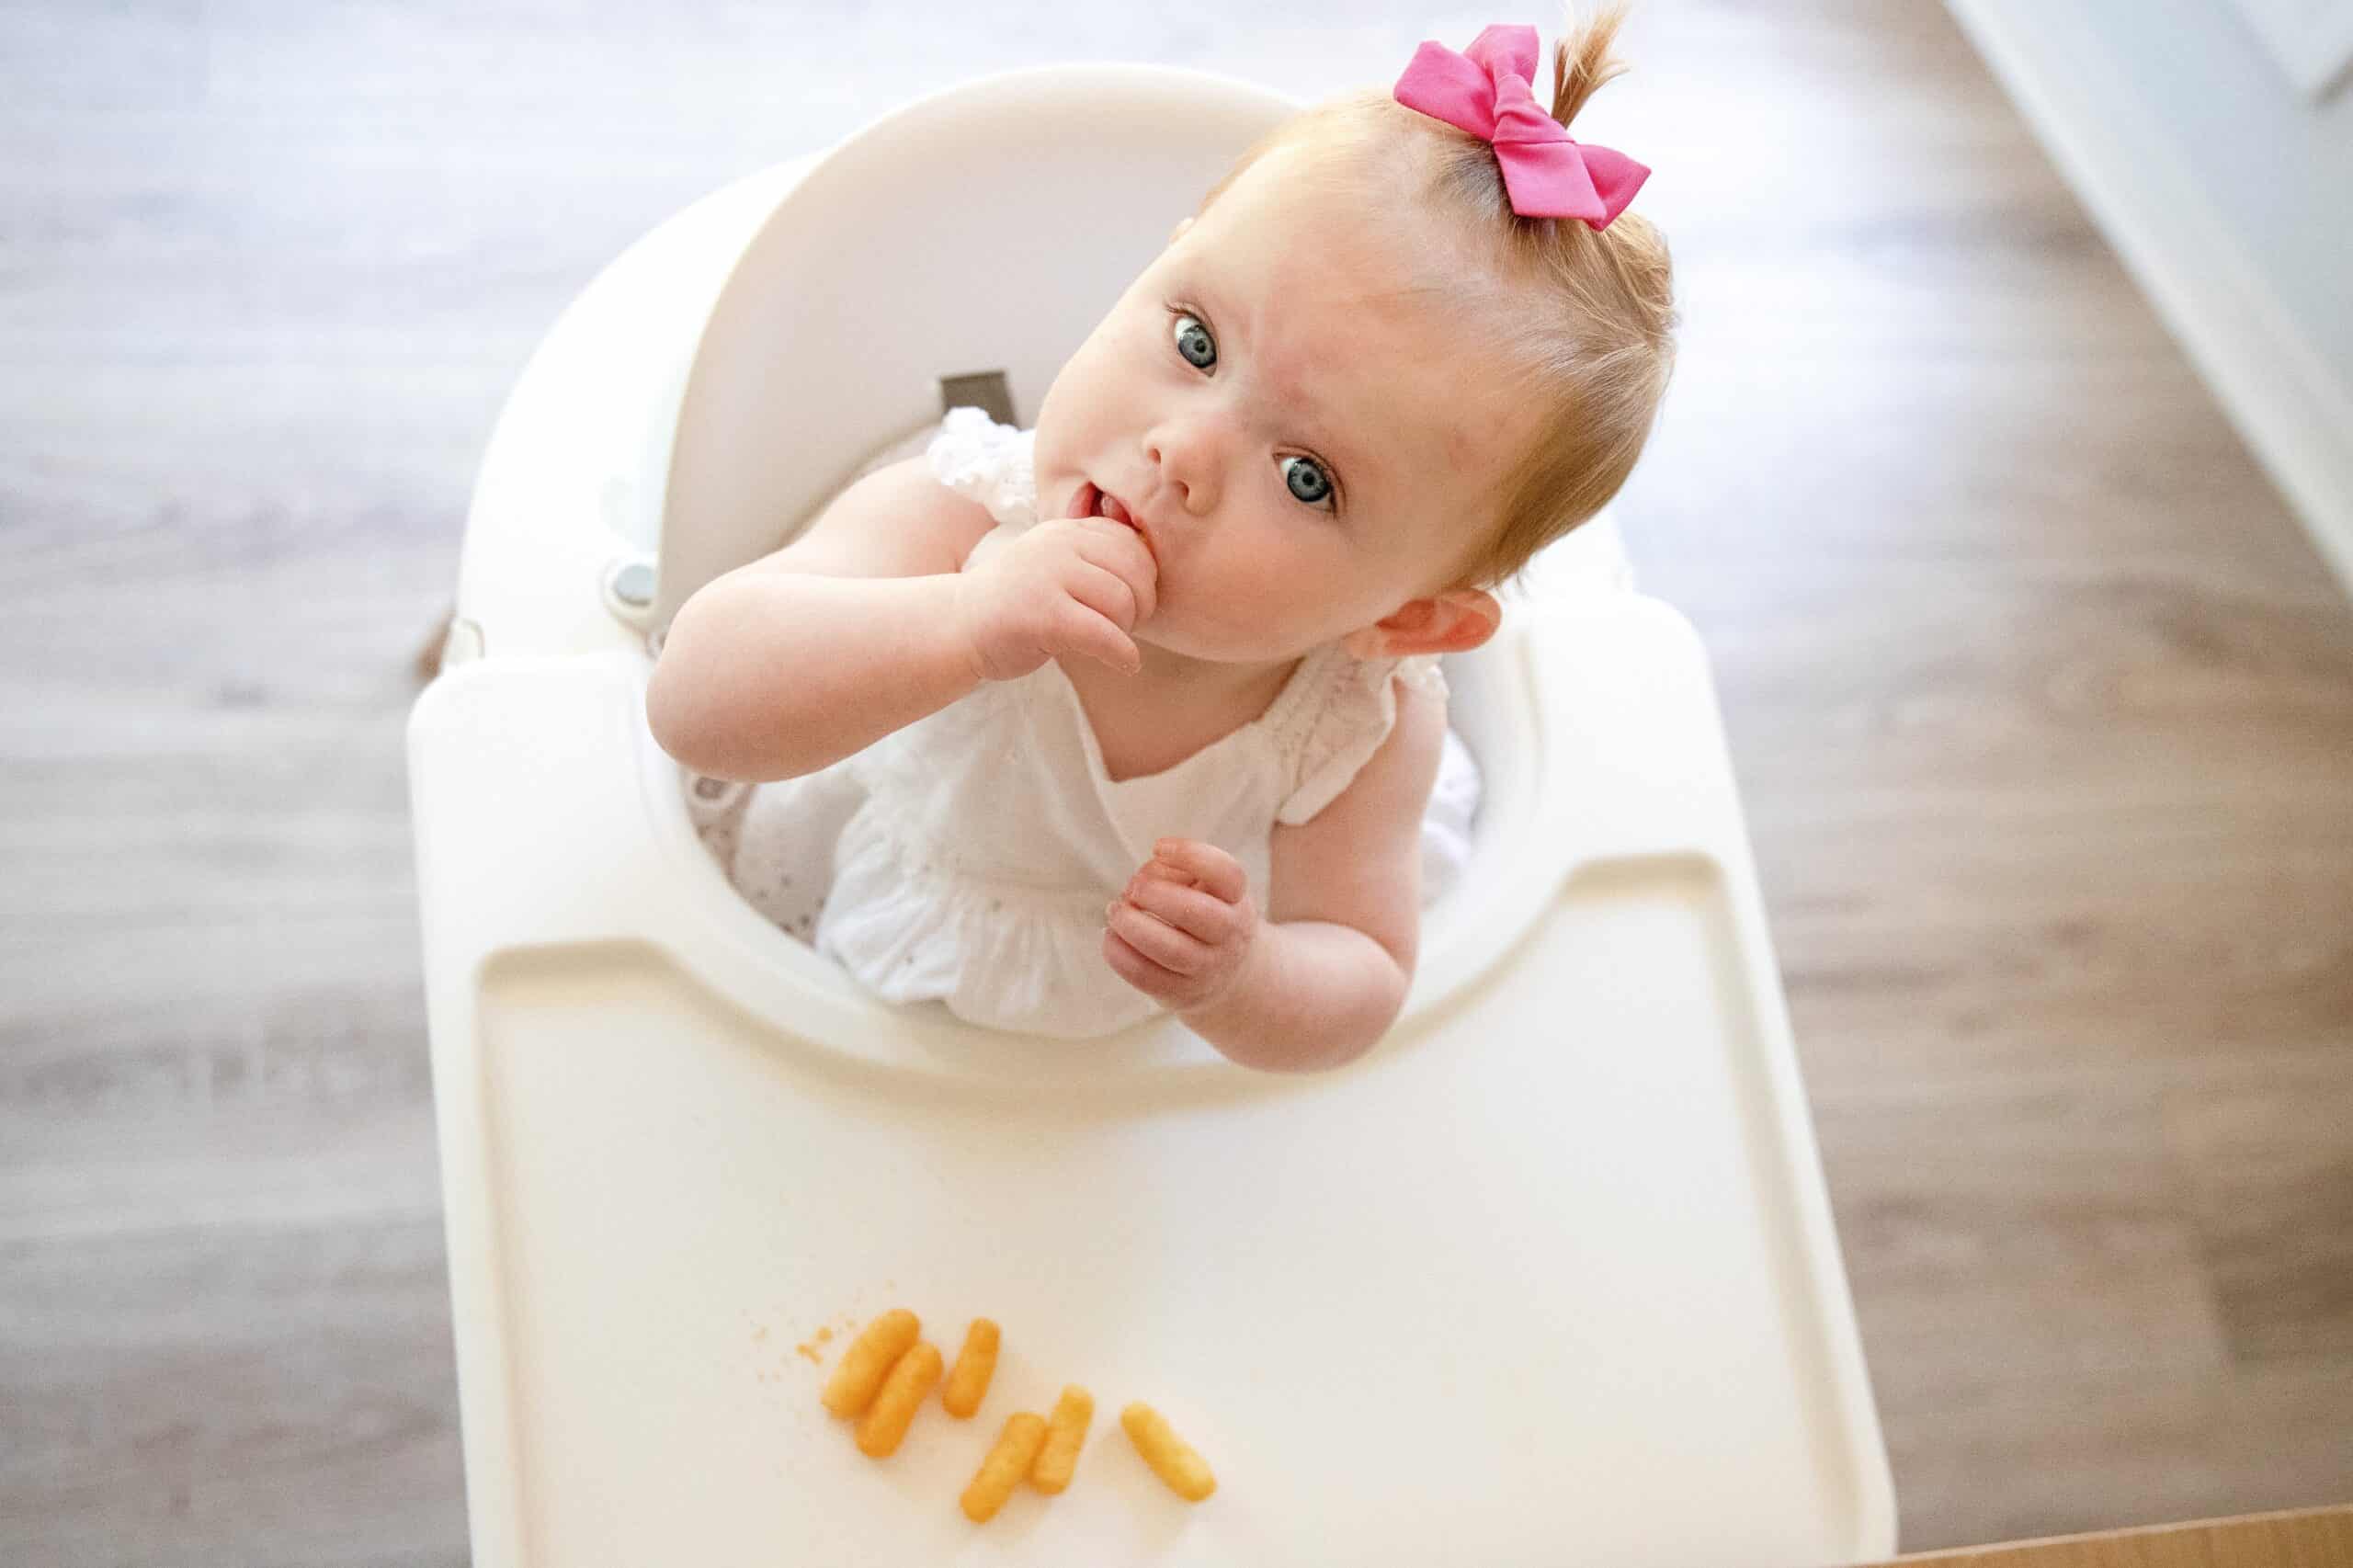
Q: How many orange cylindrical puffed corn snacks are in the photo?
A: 6